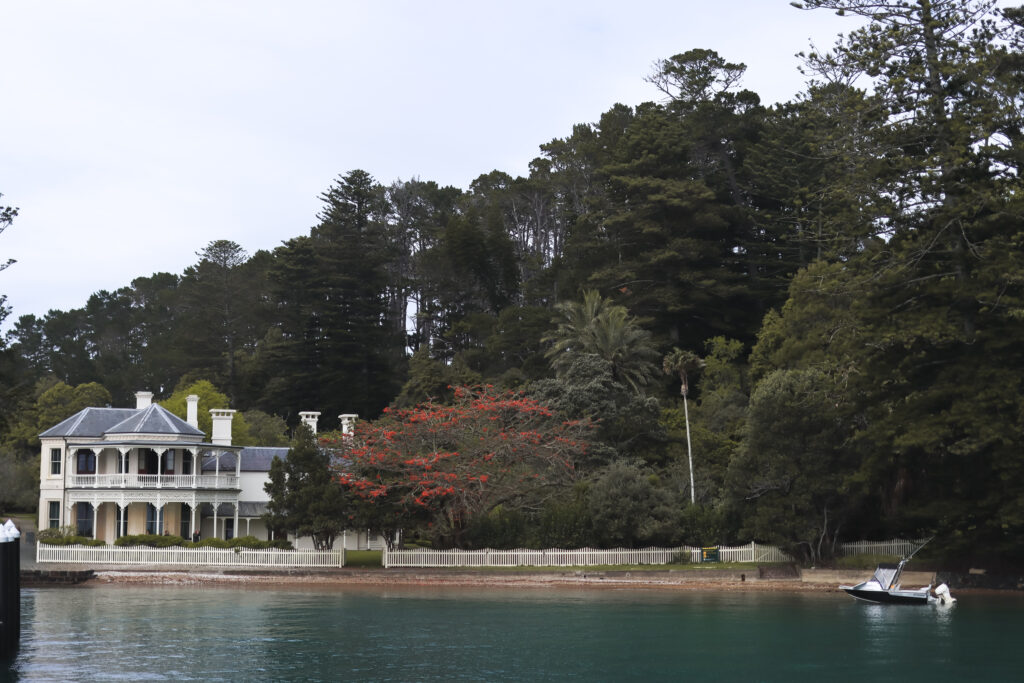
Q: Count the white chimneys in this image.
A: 5